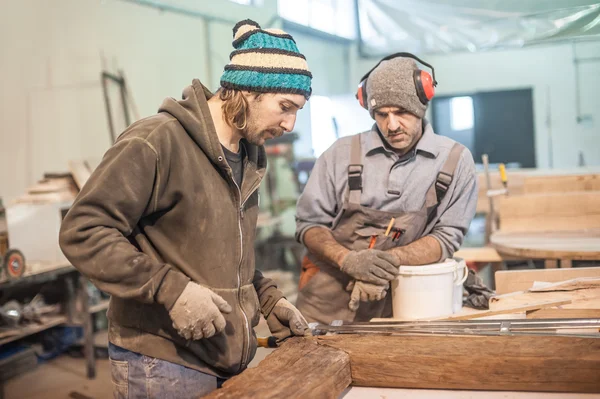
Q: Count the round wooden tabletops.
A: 1